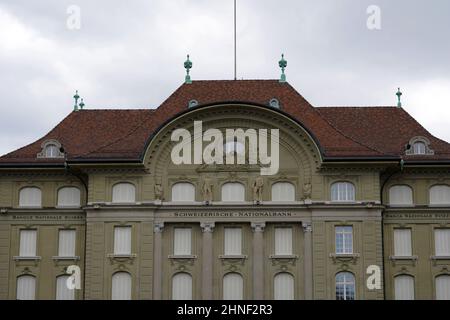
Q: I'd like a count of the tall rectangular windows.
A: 9